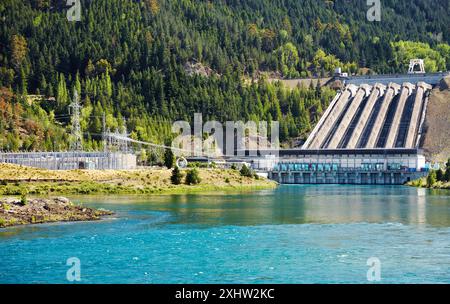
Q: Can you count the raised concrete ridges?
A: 6